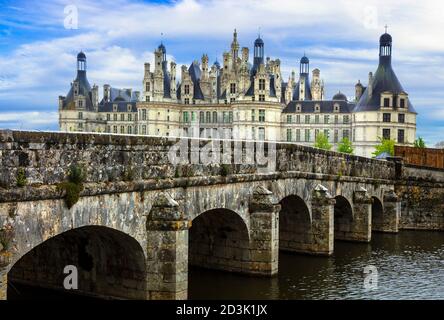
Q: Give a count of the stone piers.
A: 5